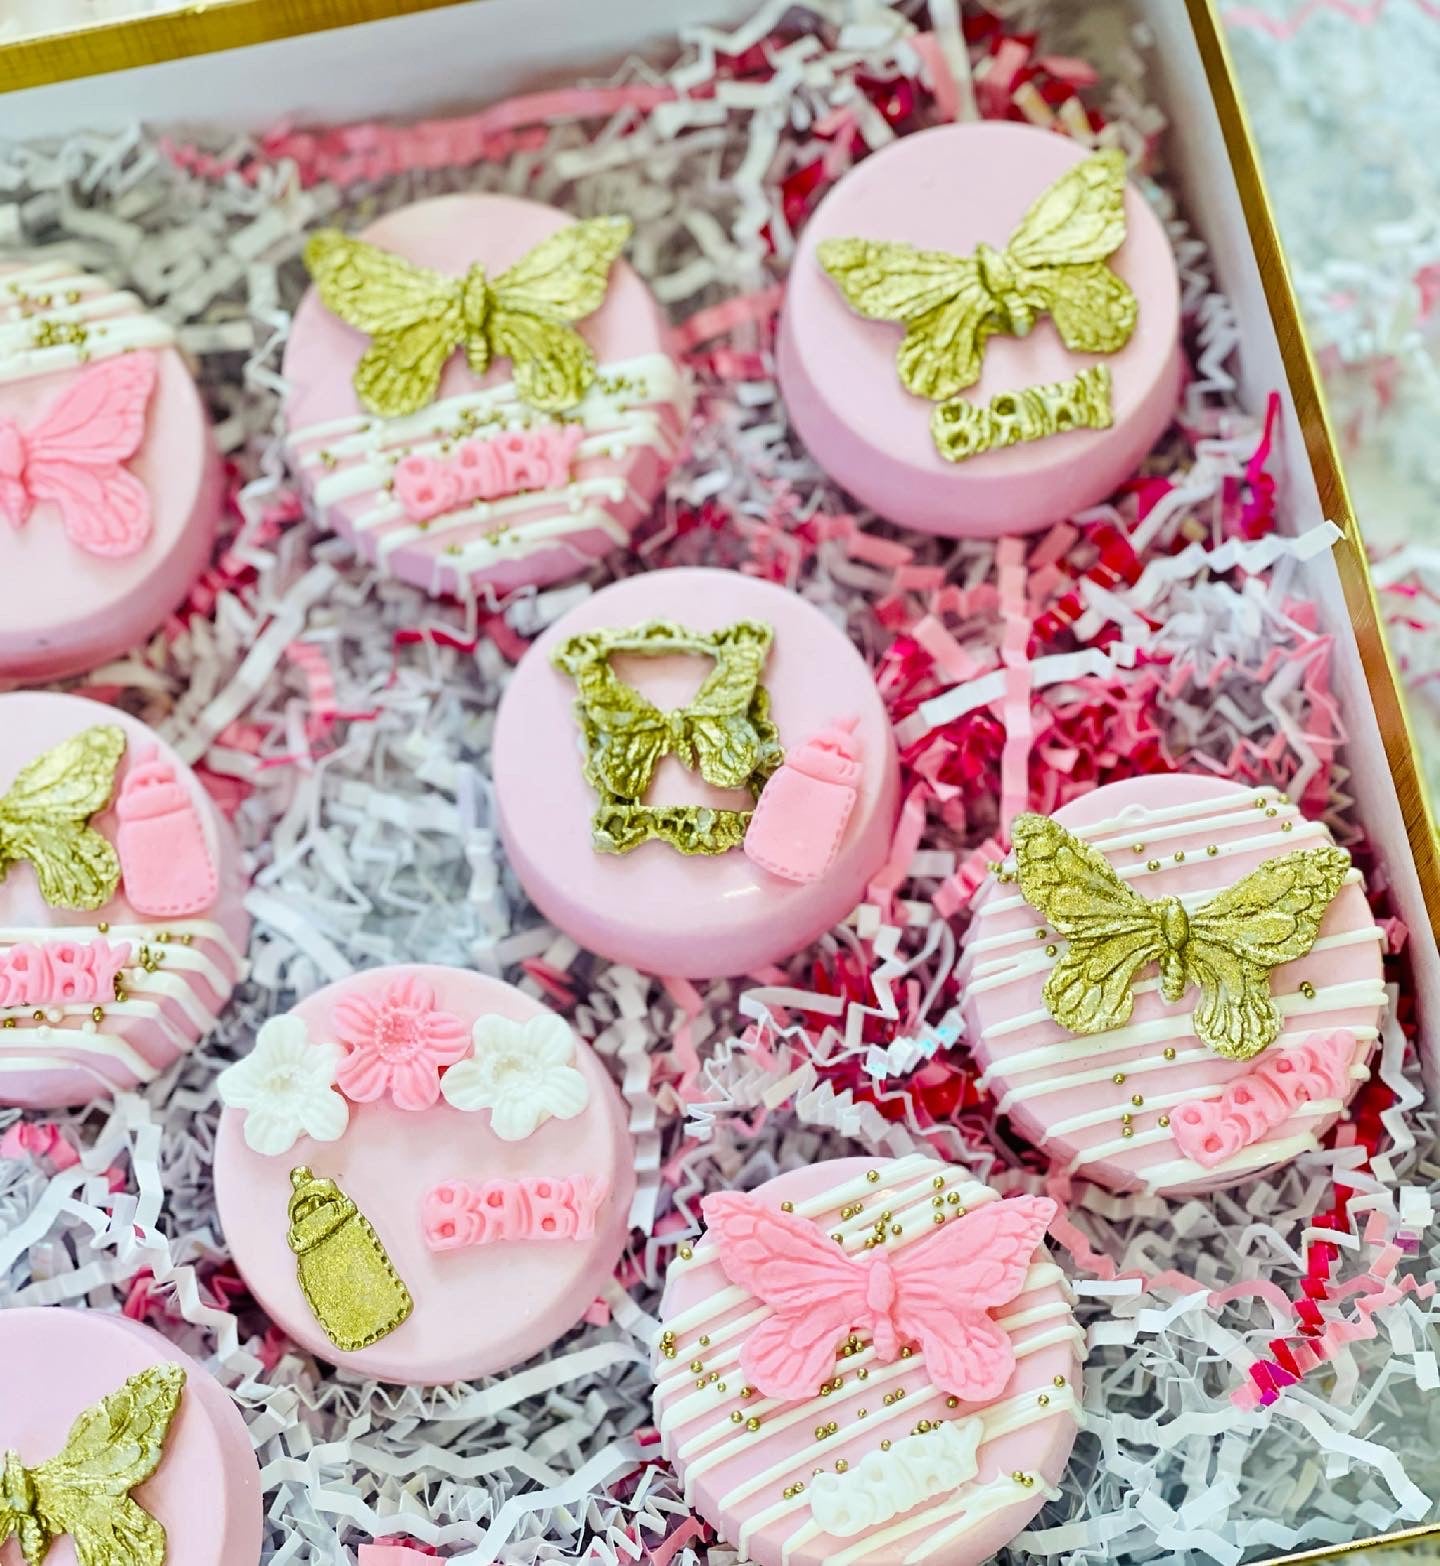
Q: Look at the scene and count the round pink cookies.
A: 9